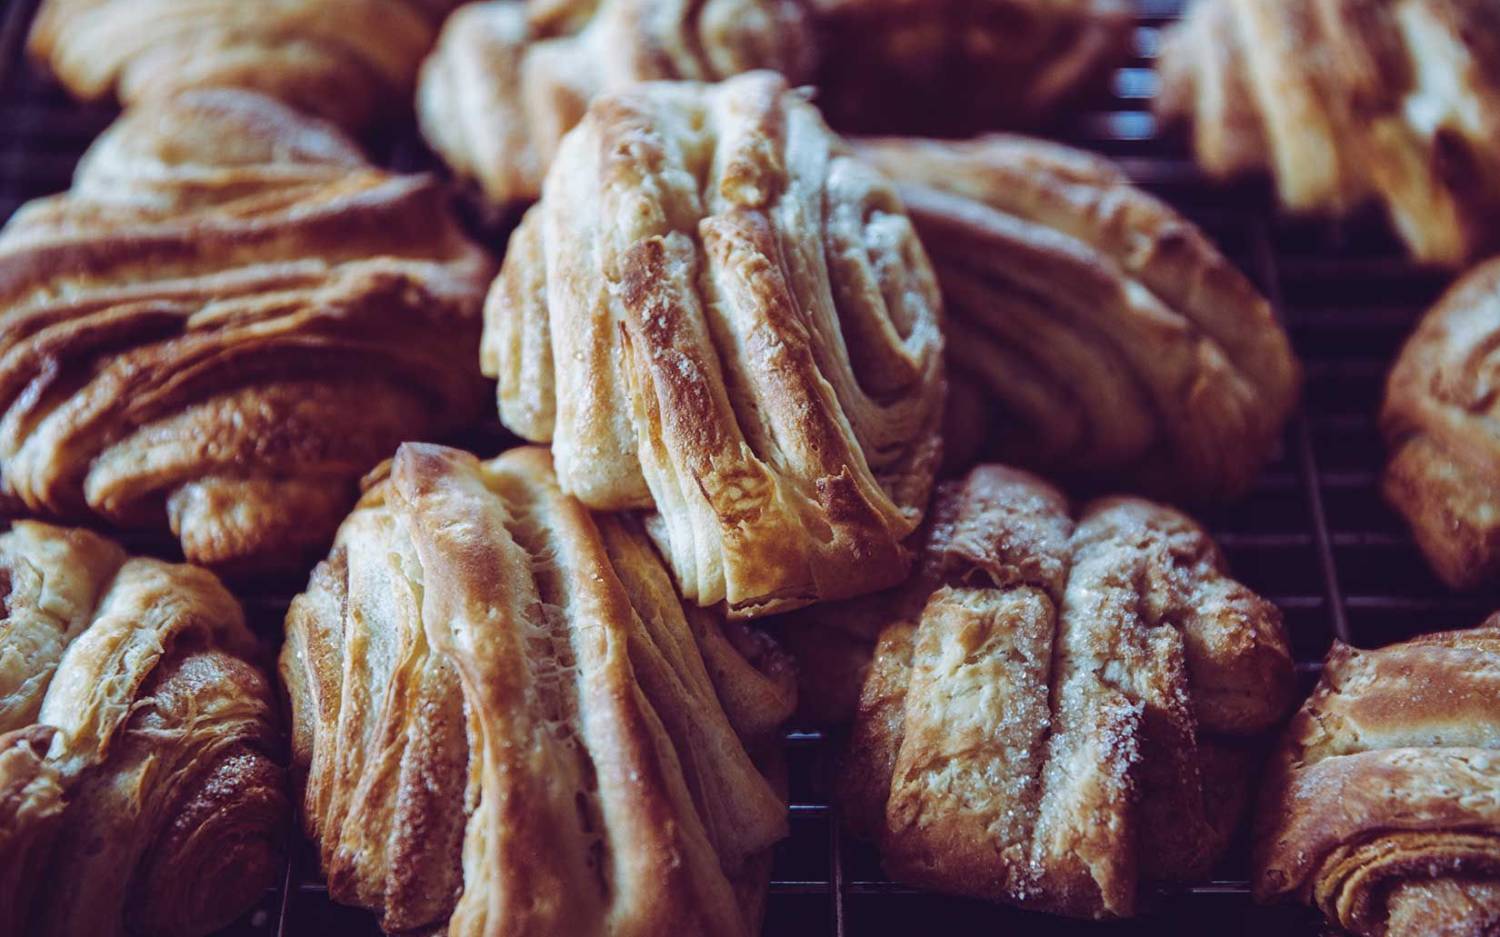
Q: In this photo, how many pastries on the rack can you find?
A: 12